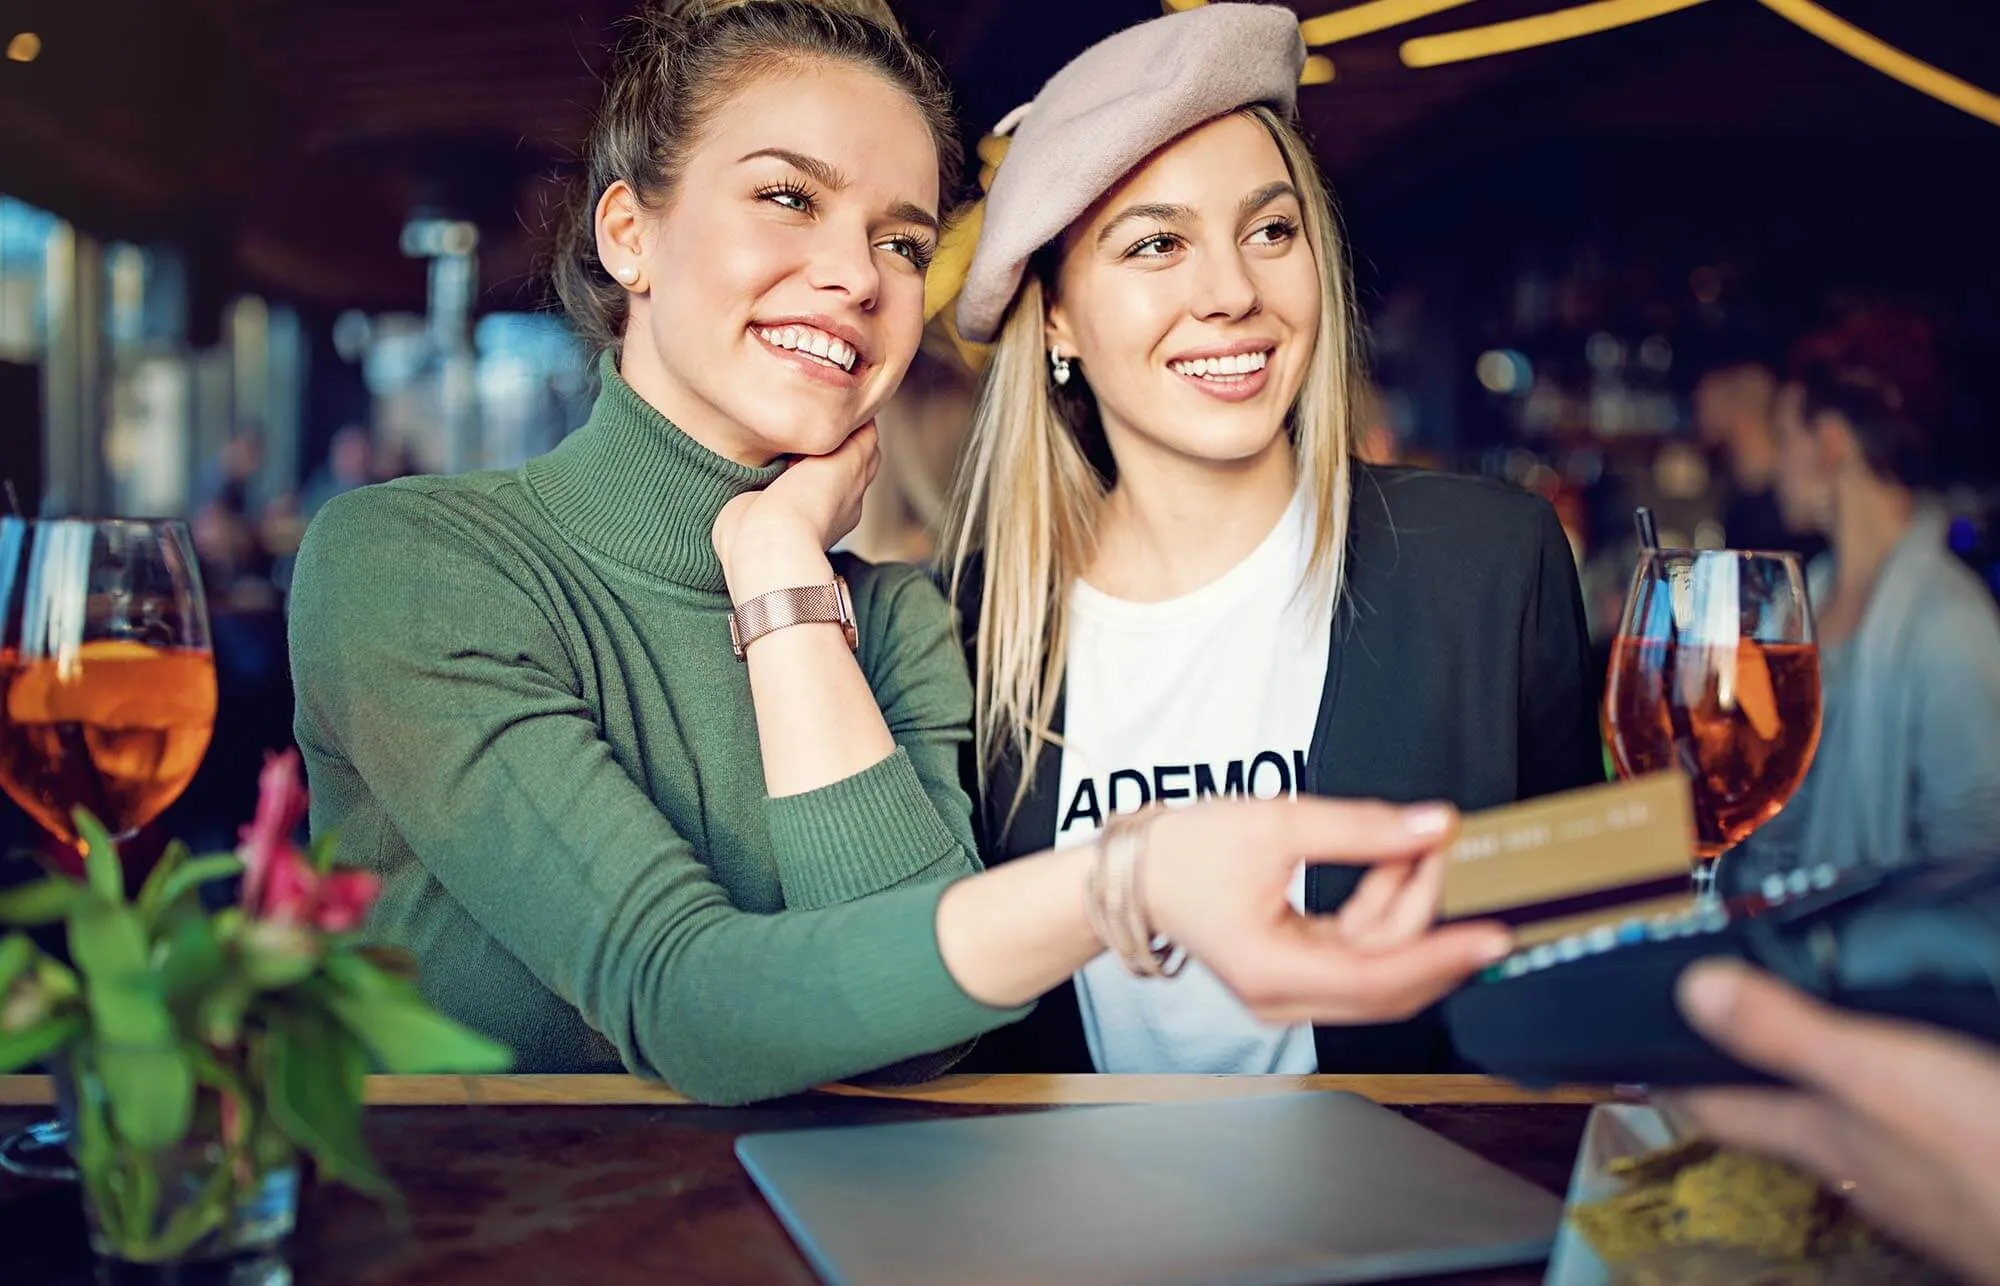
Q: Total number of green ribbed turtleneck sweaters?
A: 1